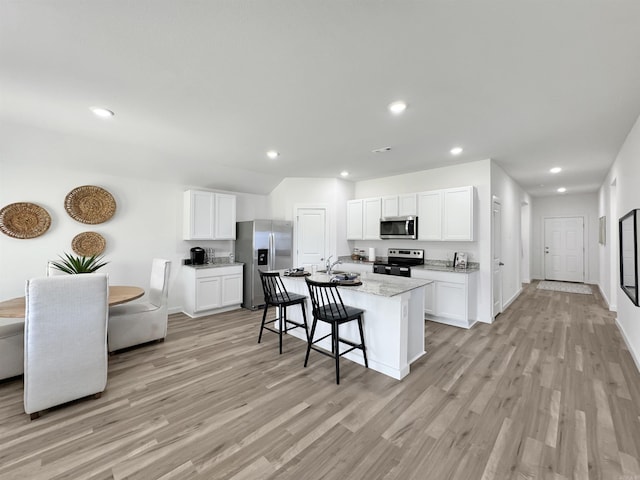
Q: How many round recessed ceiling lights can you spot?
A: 7